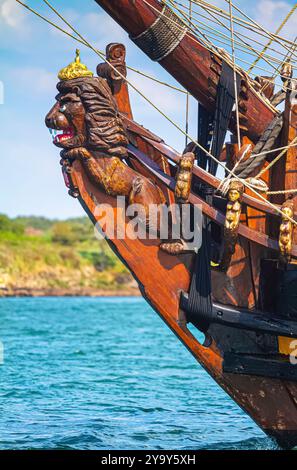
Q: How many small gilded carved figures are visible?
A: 3